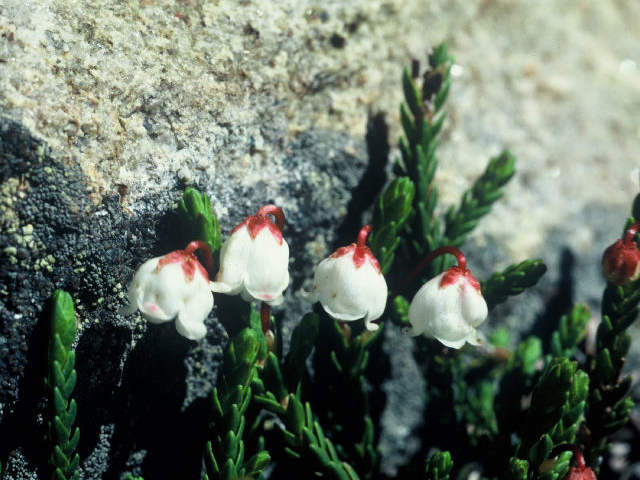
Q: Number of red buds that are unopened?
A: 2